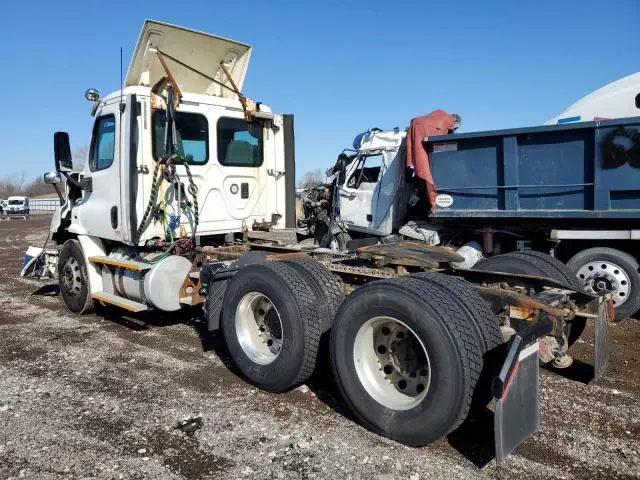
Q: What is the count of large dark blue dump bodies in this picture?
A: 1